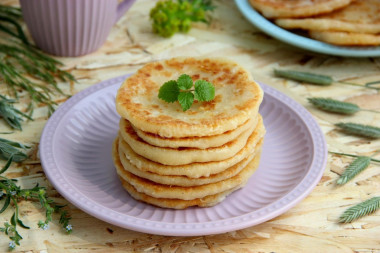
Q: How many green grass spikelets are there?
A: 5